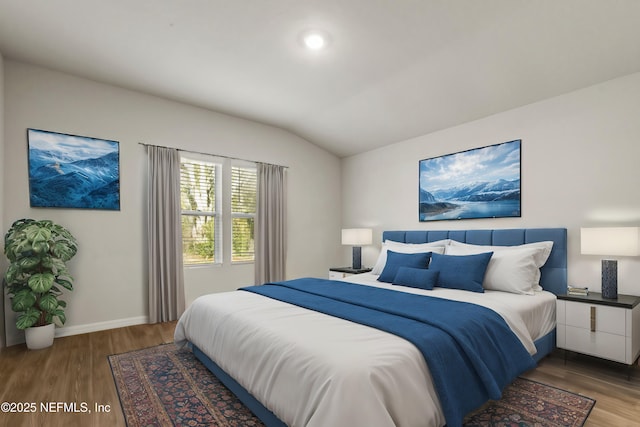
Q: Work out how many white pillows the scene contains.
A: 4